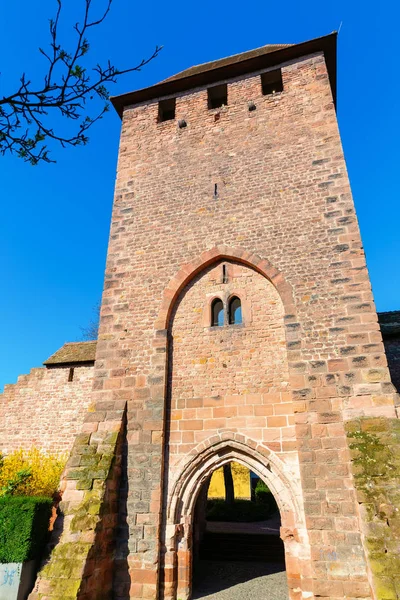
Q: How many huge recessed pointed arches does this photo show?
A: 1